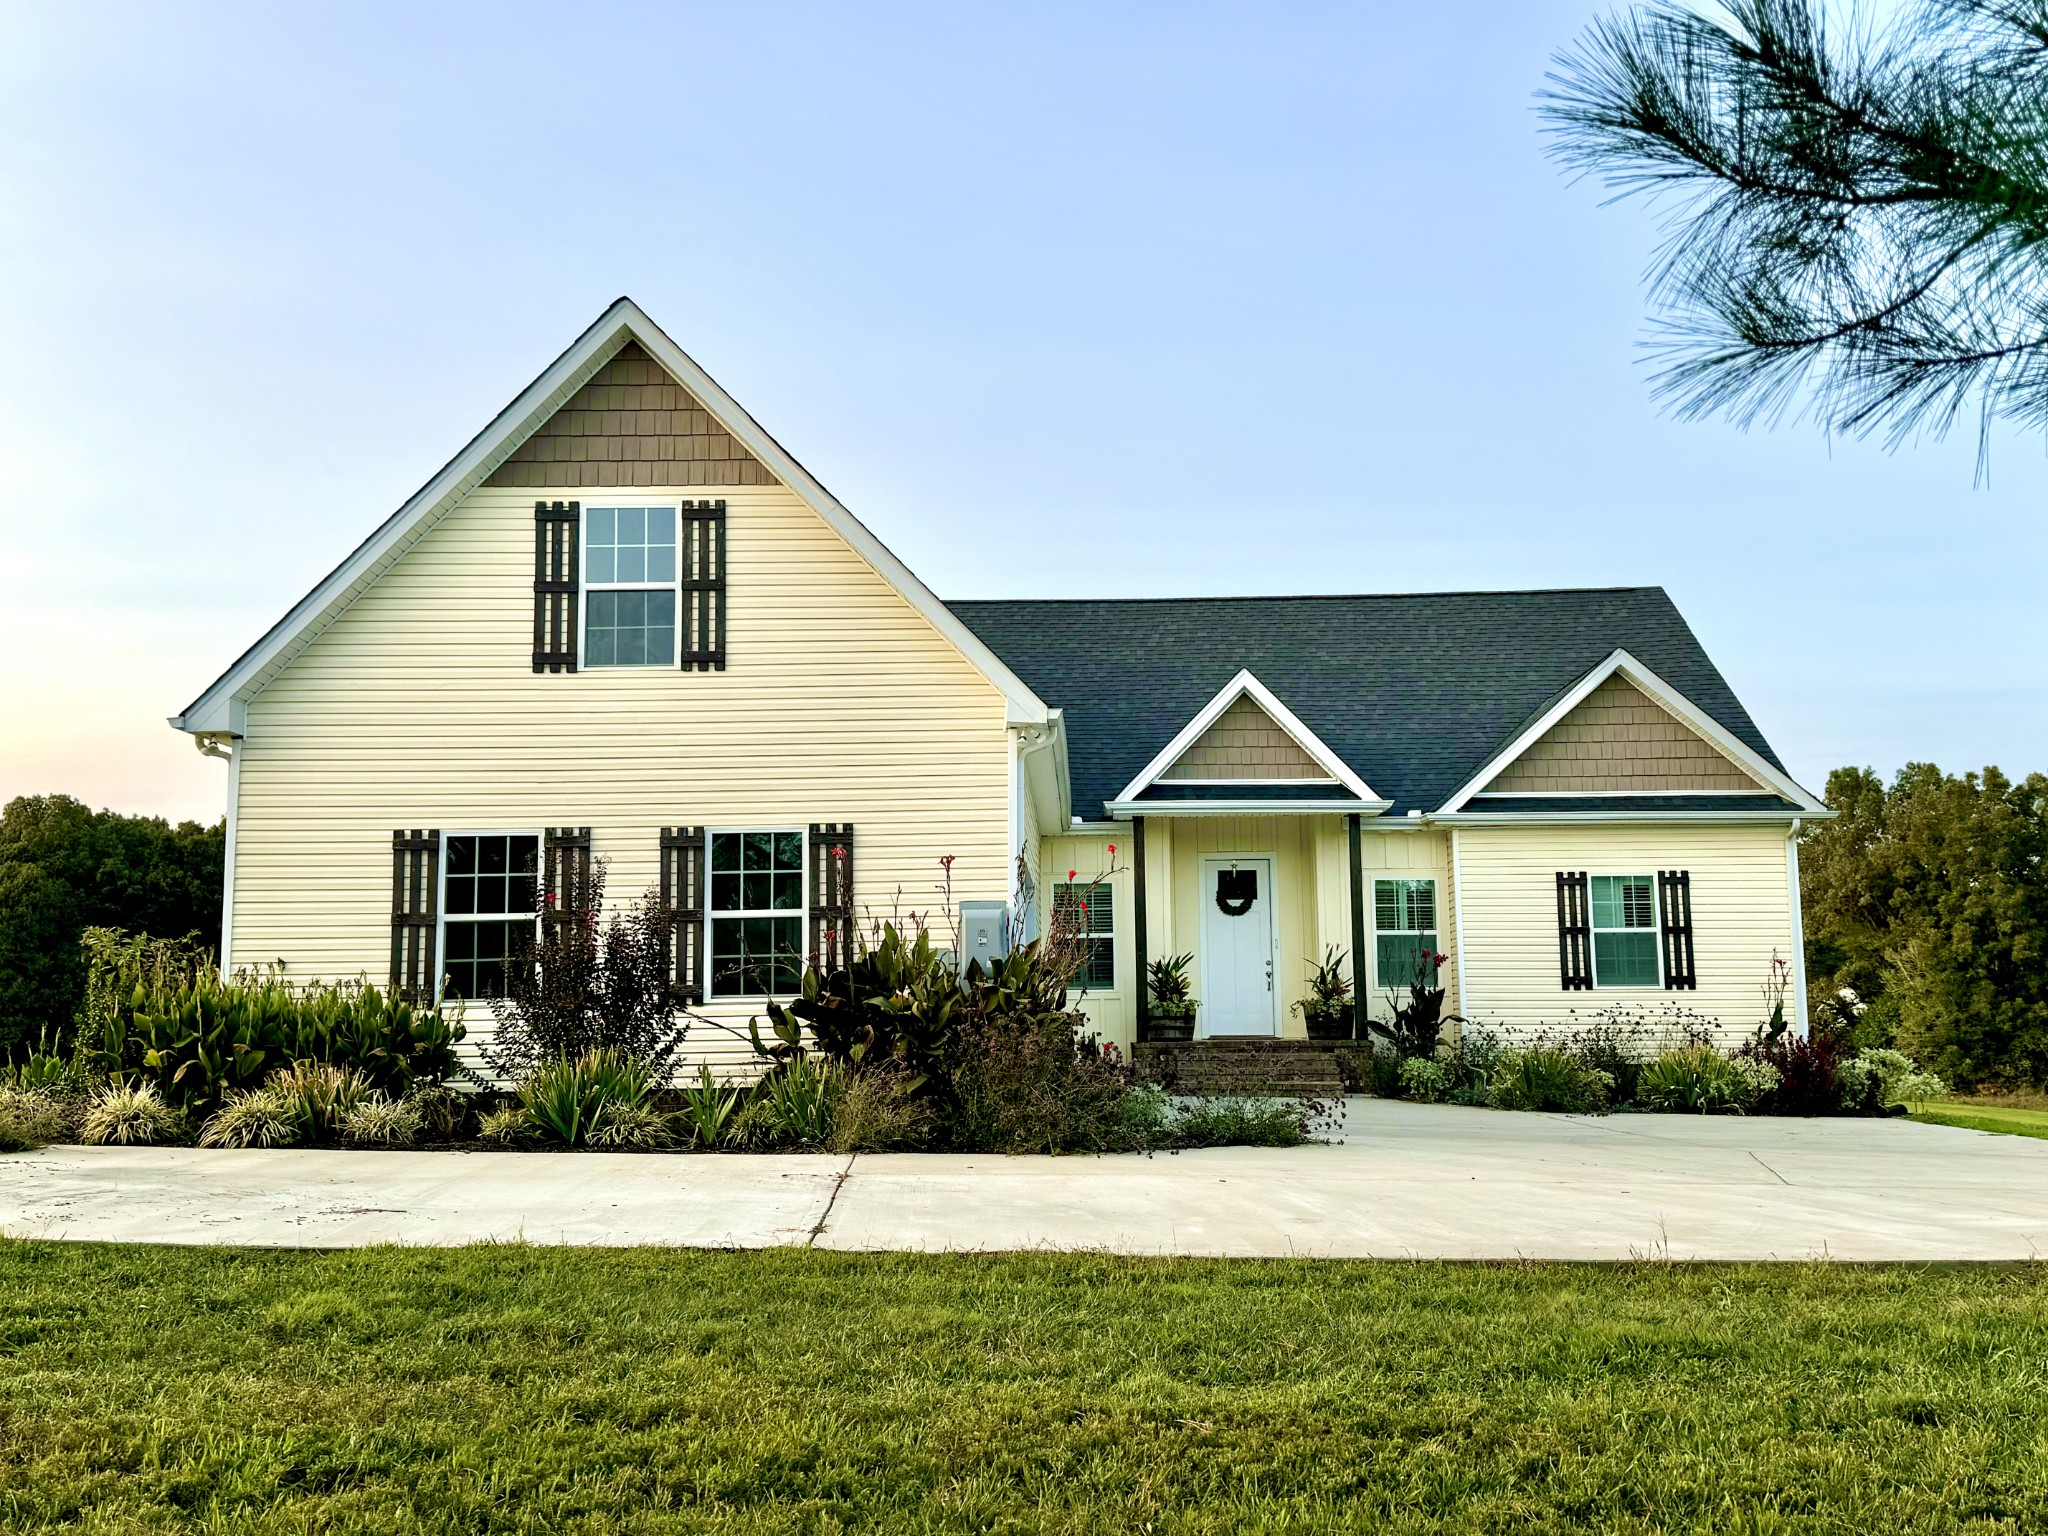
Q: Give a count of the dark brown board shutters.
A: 8